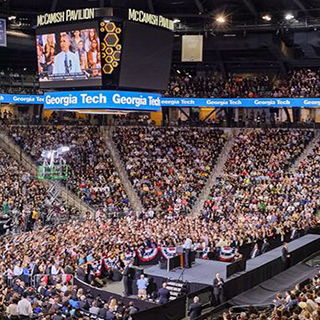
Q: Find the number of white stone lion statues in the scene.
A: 0